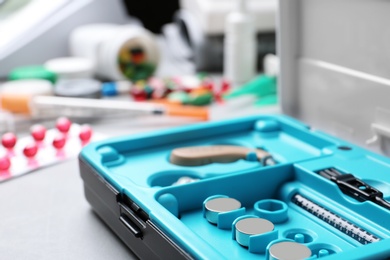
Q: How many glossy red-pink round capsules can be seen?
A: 7